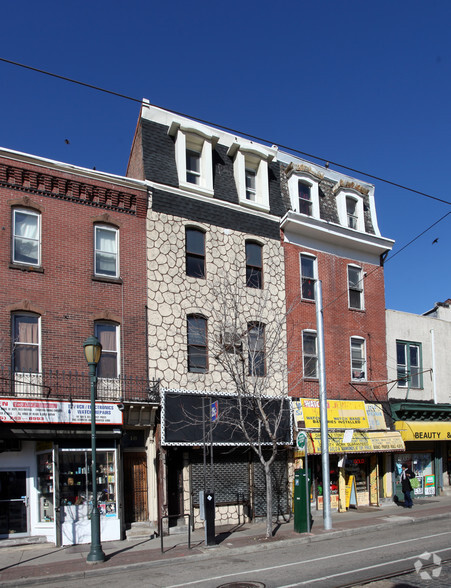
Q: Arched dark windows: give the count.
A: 4